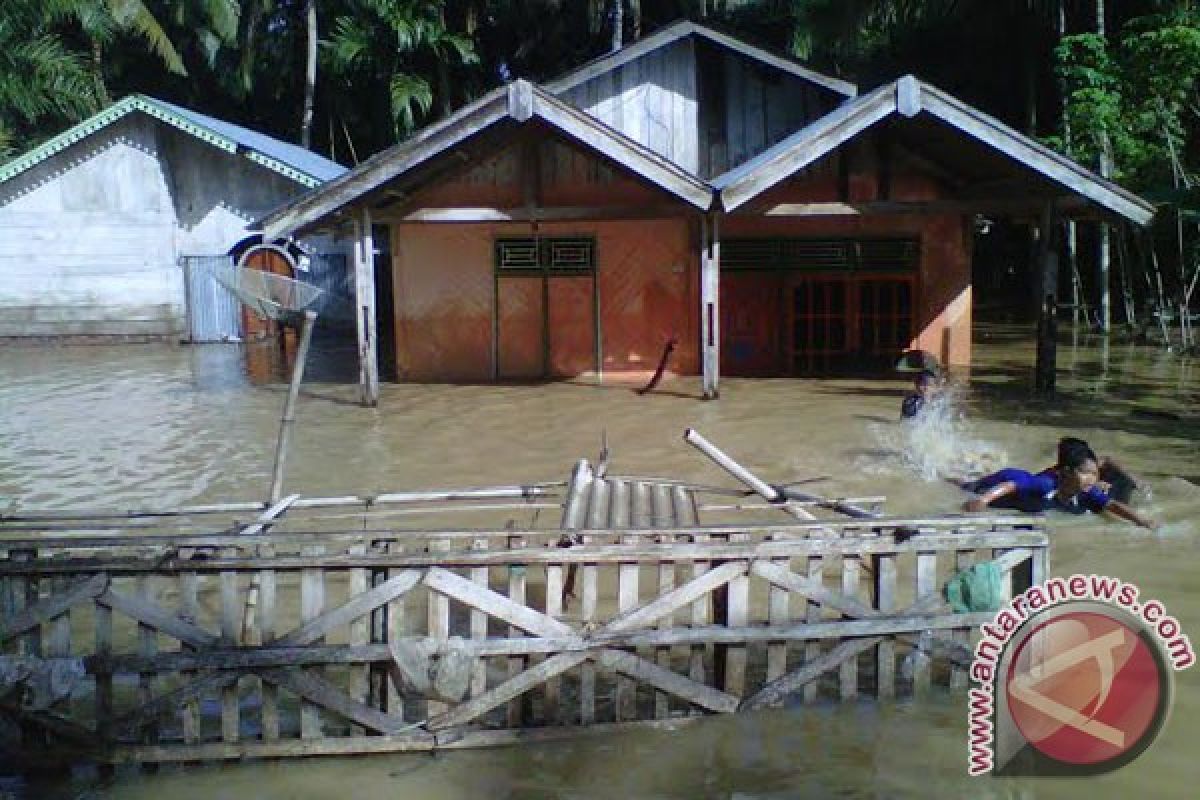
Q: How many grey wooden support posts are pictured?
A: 3